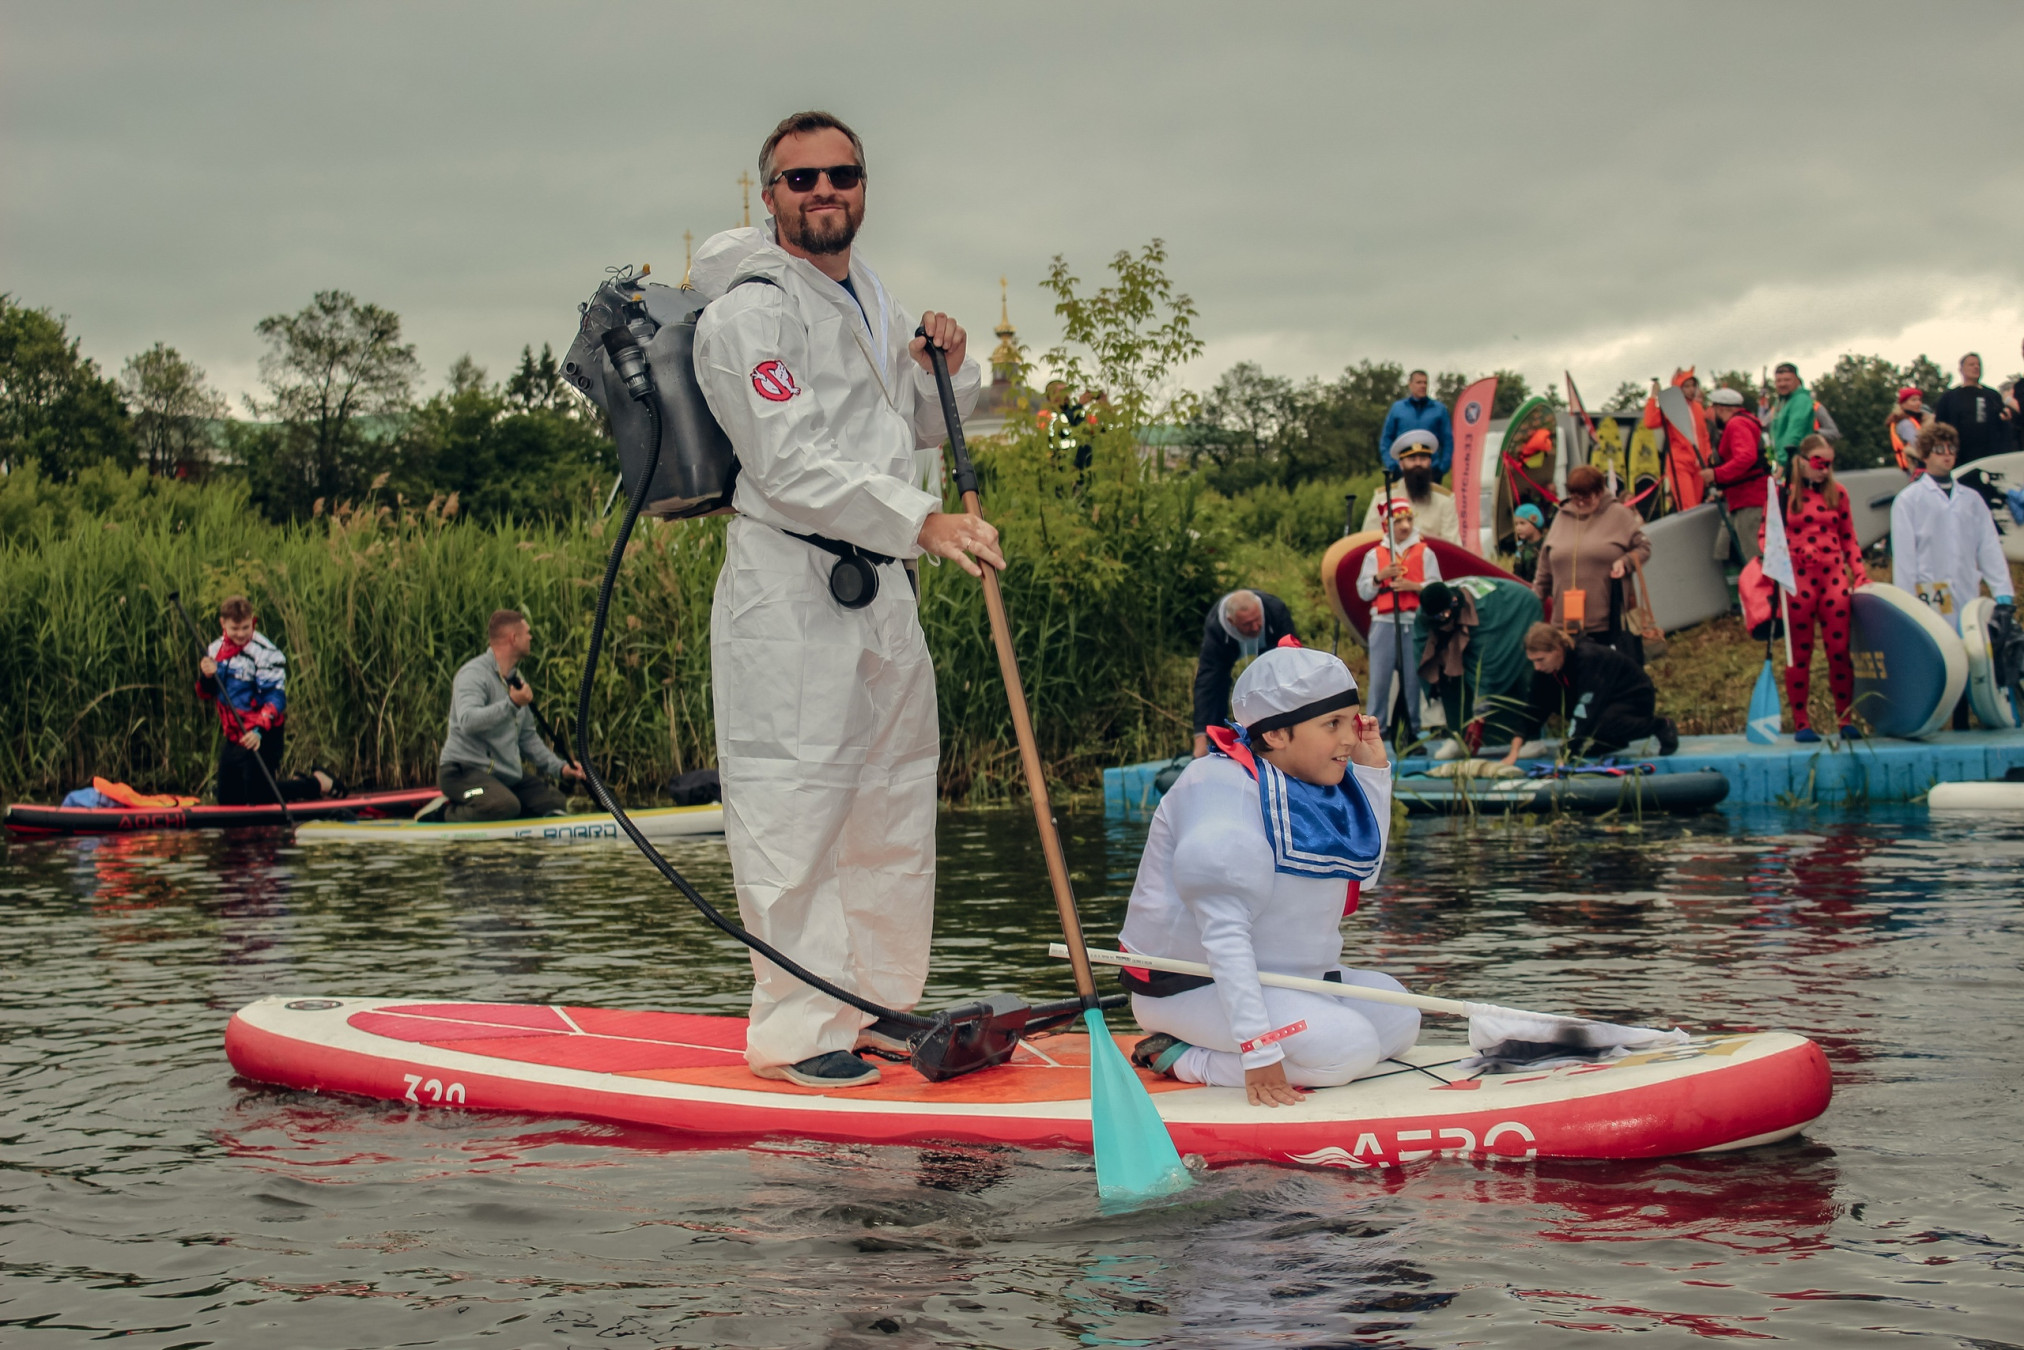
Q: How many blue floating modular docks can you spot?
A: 1